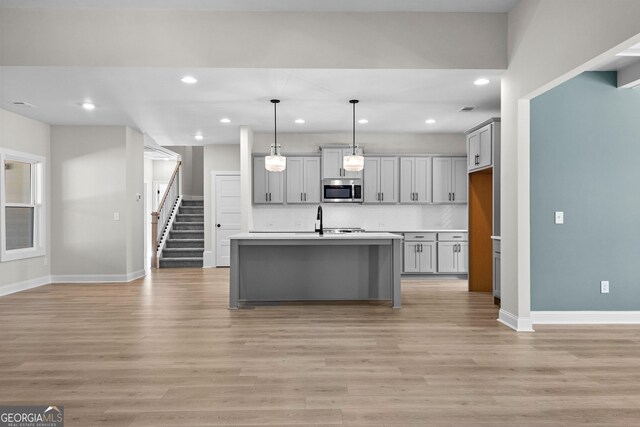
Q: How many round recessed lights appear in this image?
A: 8